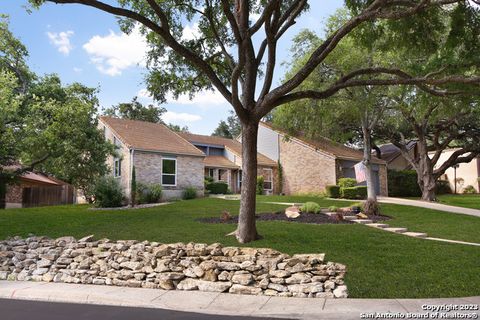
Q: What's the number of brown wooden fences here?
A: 1